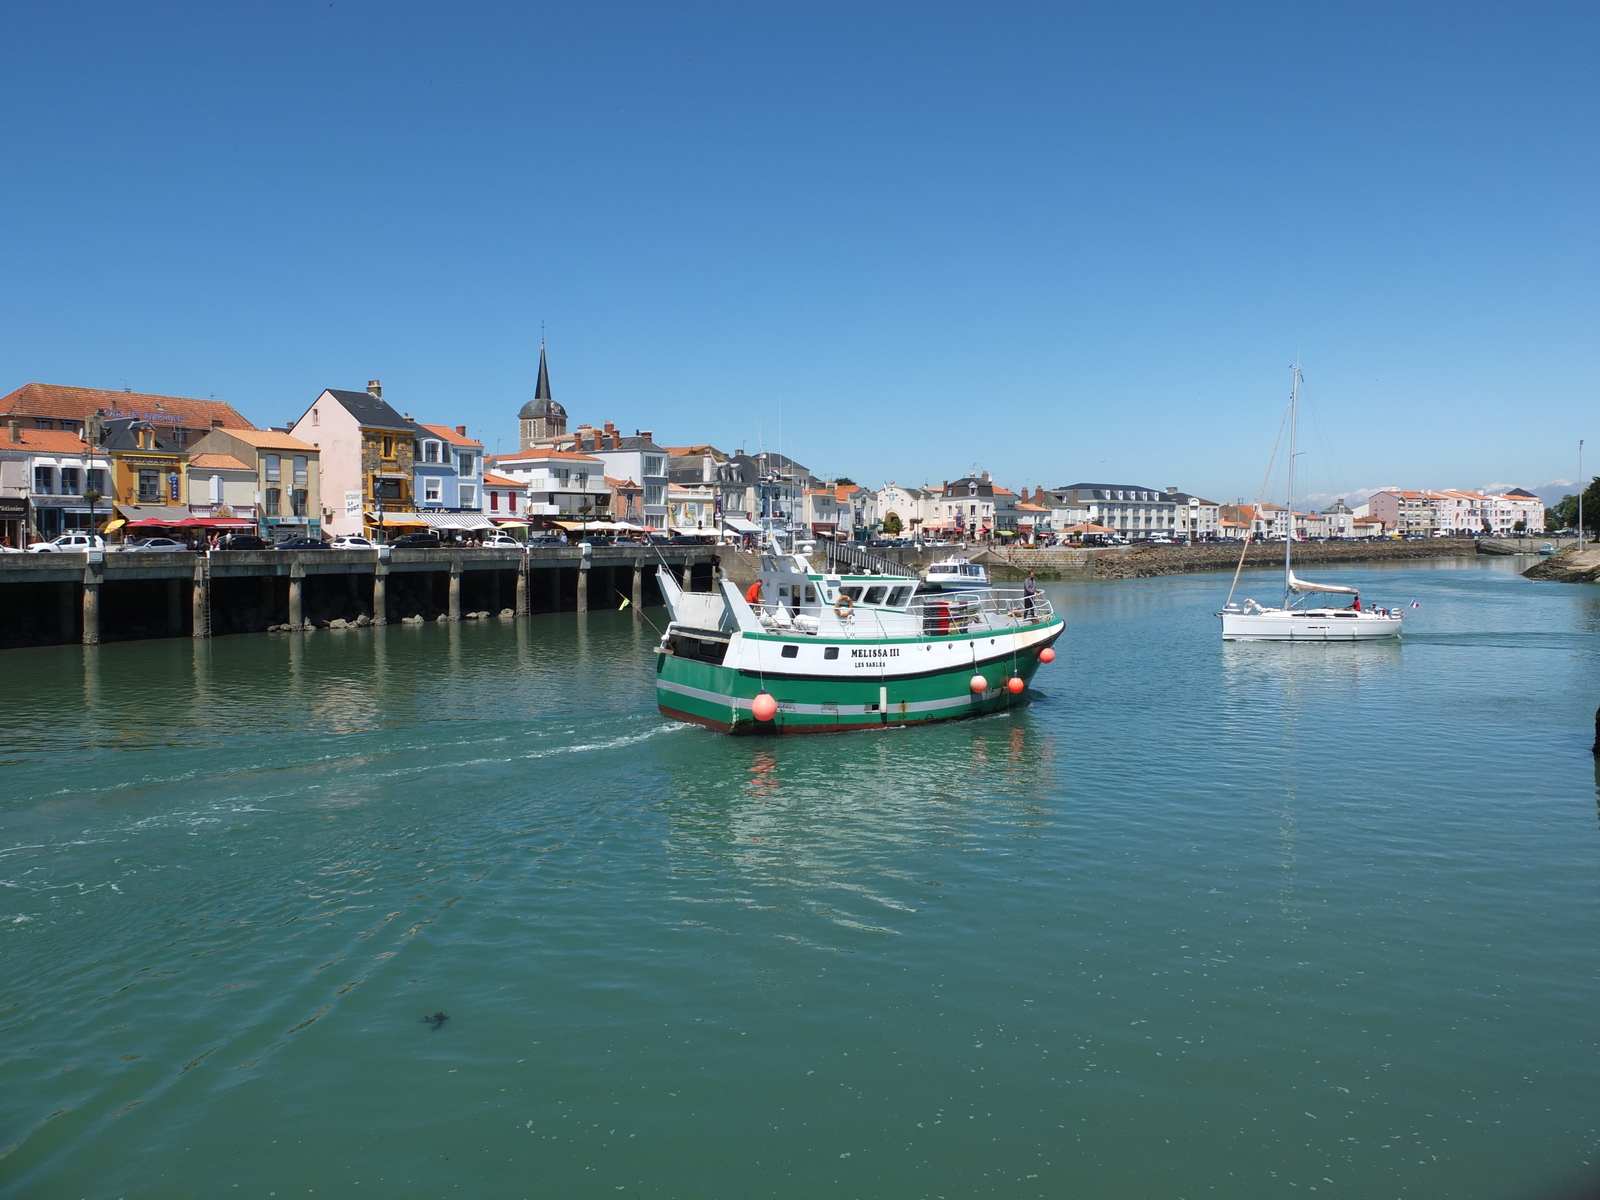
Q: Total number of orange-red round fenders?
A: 4